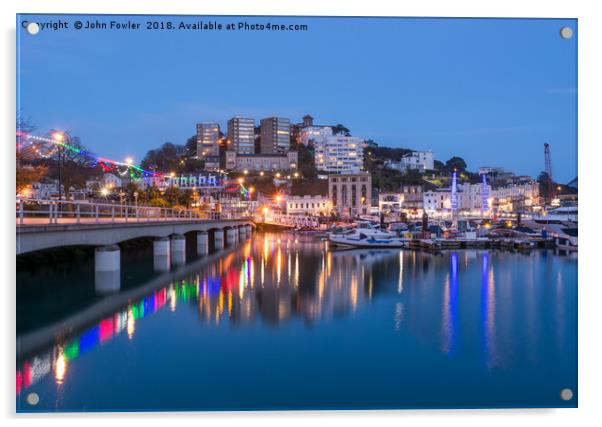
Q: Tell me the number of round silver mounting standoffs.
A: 4